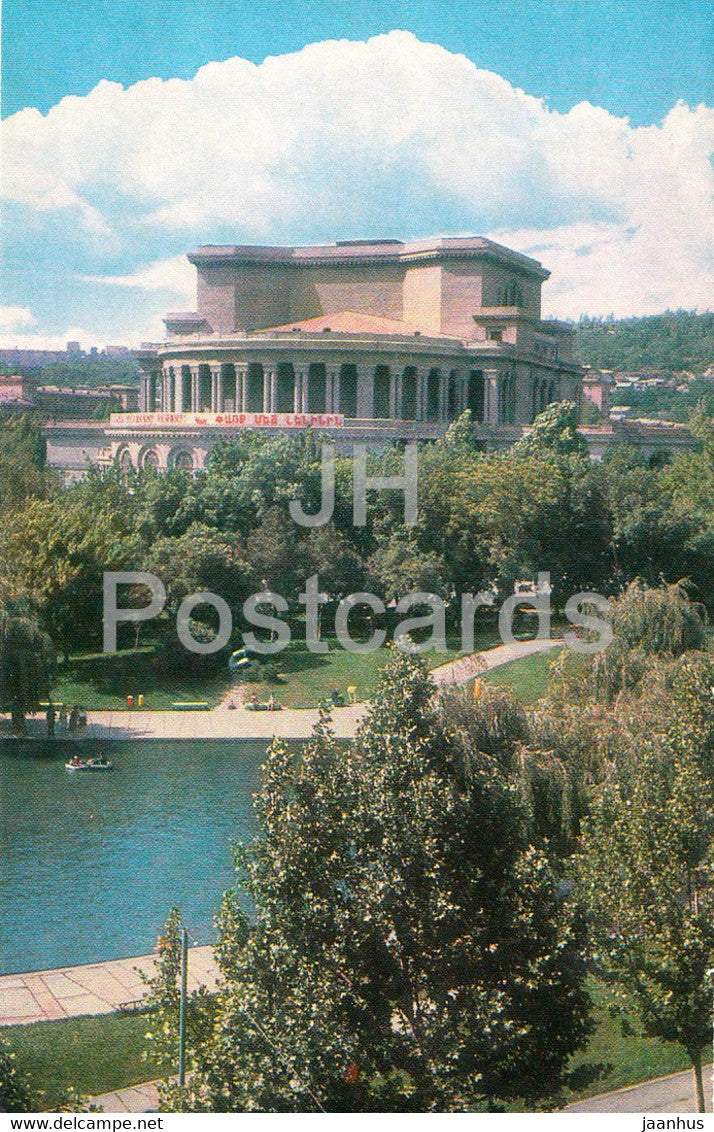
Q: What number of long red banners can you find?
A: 1